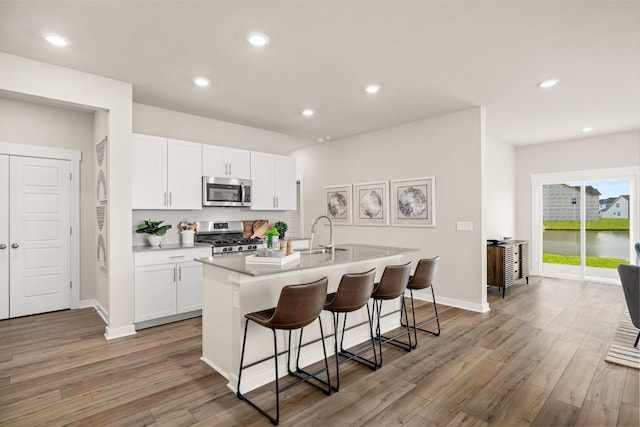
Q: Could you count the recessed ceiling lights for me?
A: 7